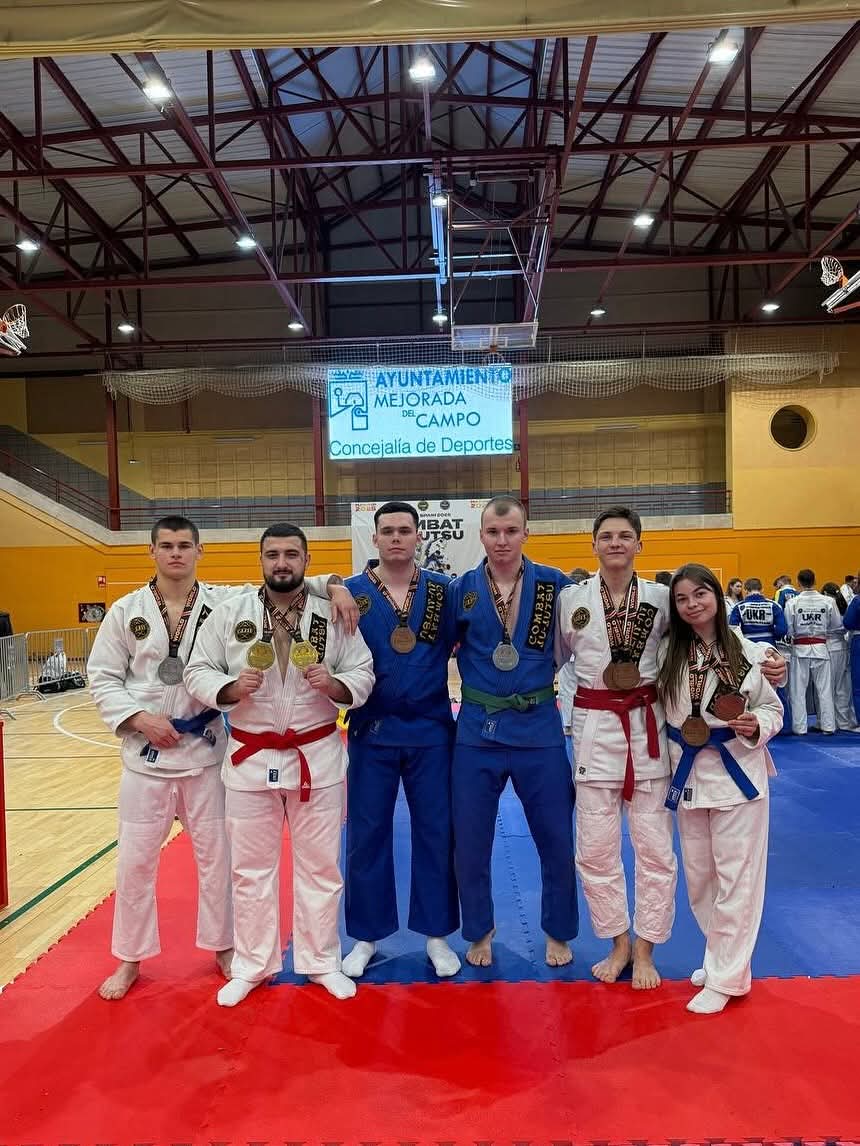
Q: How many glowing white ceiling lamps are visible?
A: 12